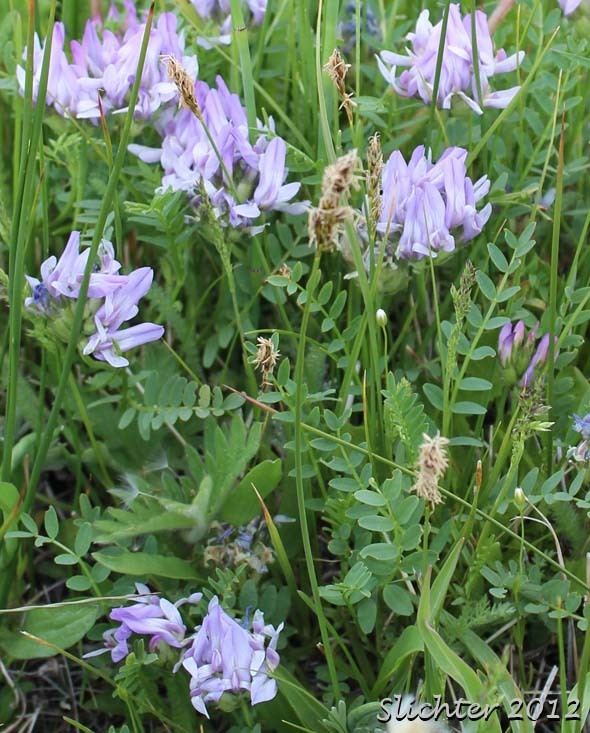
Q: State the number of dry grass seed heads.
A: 6